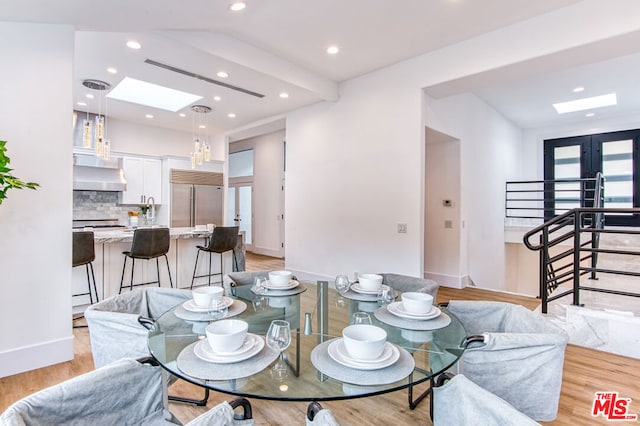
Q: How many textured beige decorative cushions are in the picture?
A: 0